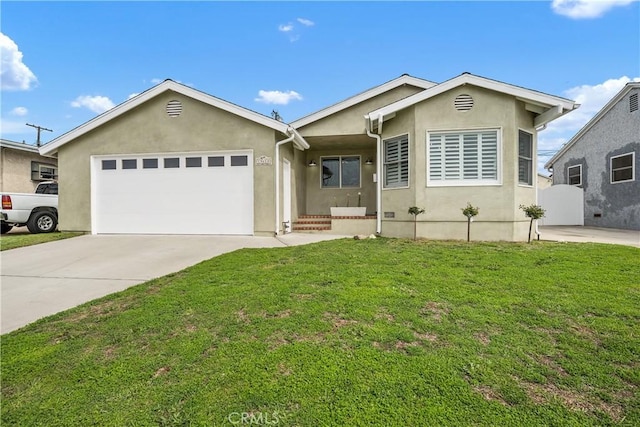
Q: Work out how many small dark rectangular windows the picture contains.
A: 7